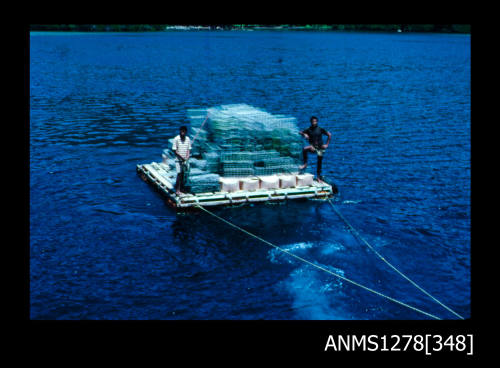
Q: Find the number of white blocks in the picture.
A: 5